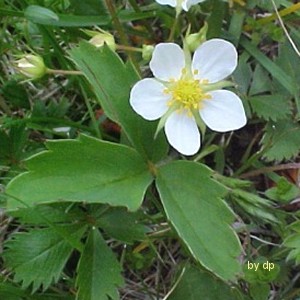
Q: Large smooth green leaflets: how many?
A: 3